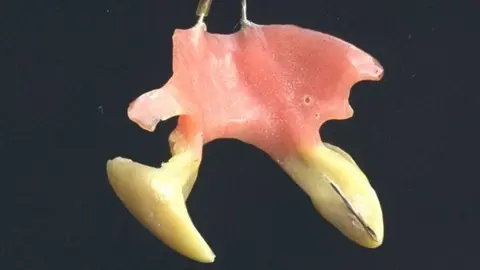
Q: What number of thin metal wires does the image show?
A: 2